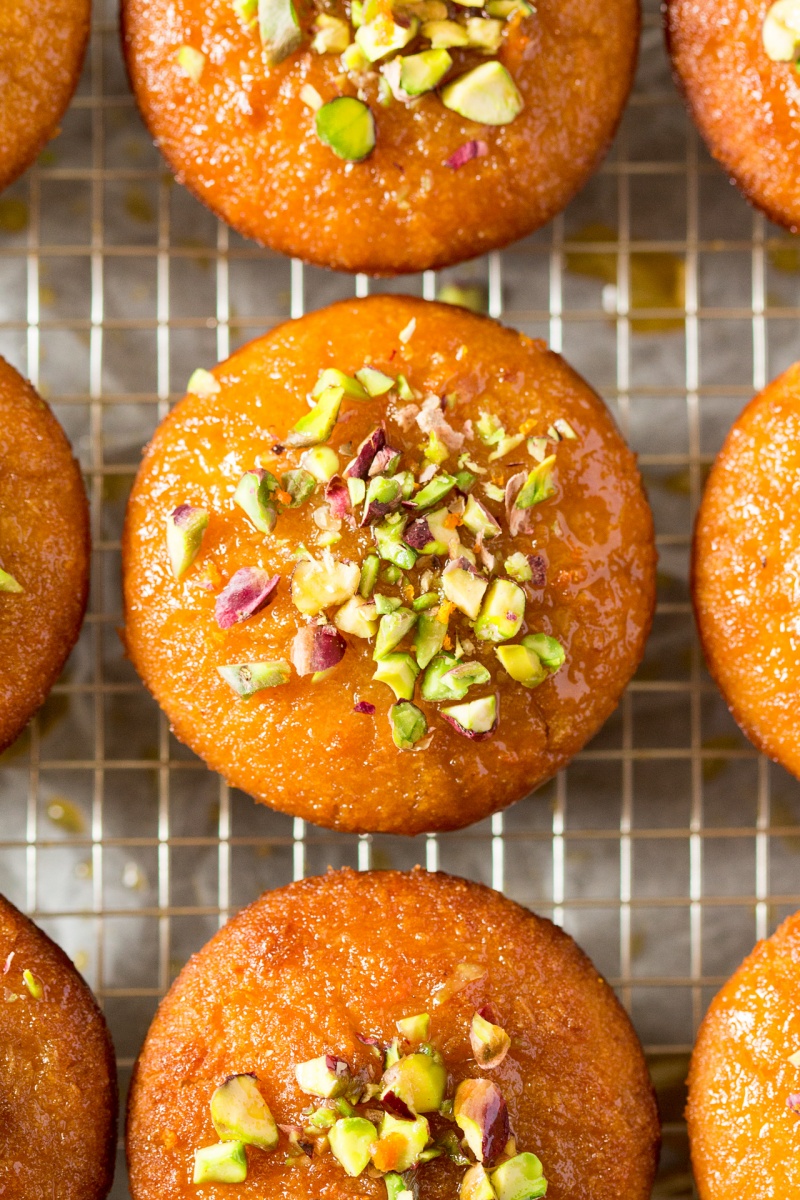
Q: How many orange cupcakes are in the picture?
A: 9